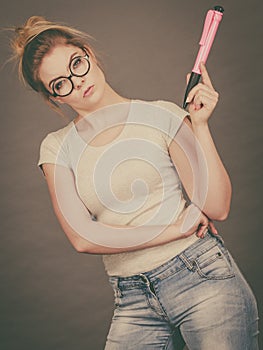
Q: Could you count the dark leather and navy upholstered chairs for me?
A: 0